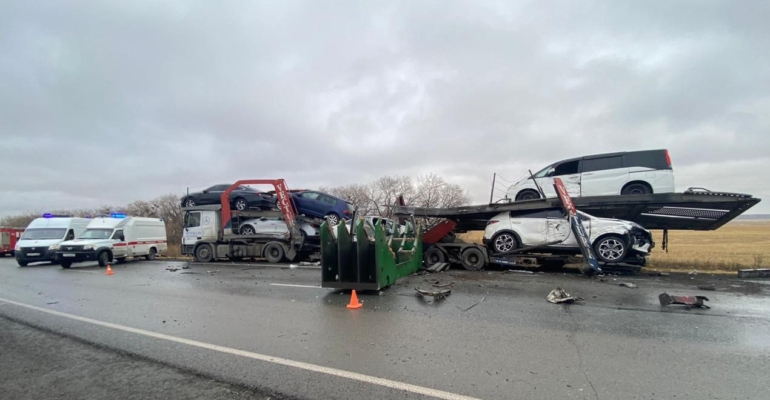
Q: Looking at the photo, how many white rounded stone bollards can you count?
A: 0